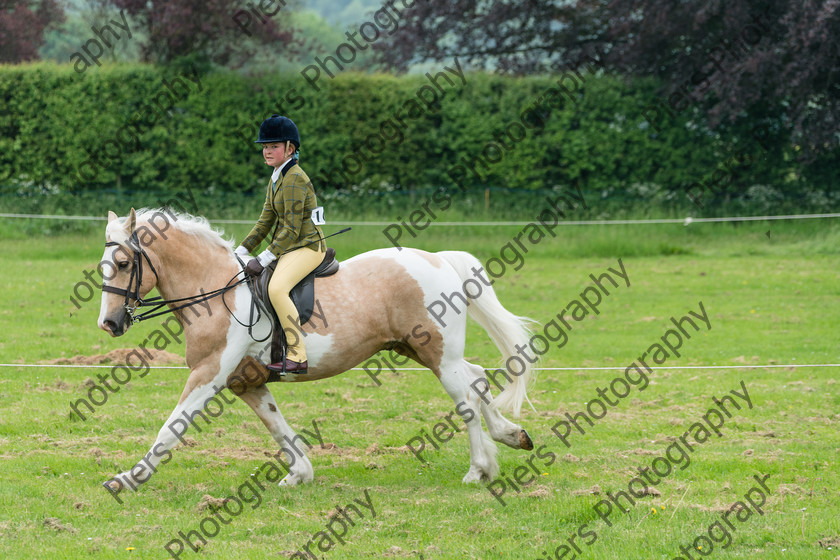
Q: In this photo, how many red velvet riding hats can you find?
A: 0